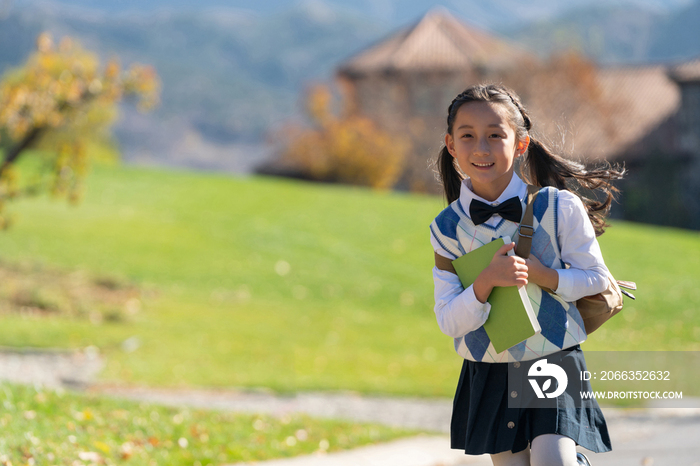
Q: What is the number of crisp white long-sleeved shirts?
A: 1